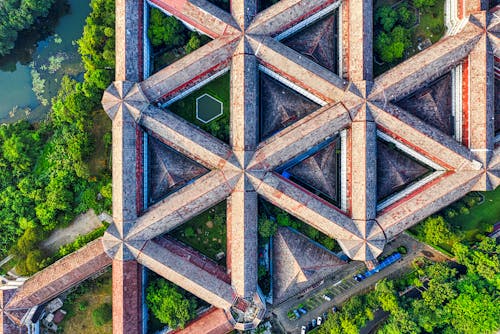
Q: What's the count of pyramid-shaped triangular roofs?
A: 7